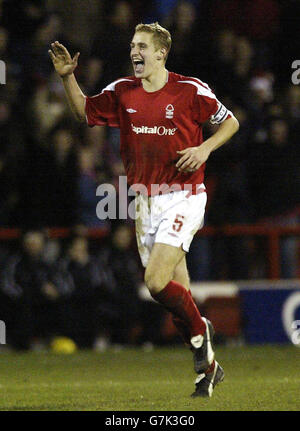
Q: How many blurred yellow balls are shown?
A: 1